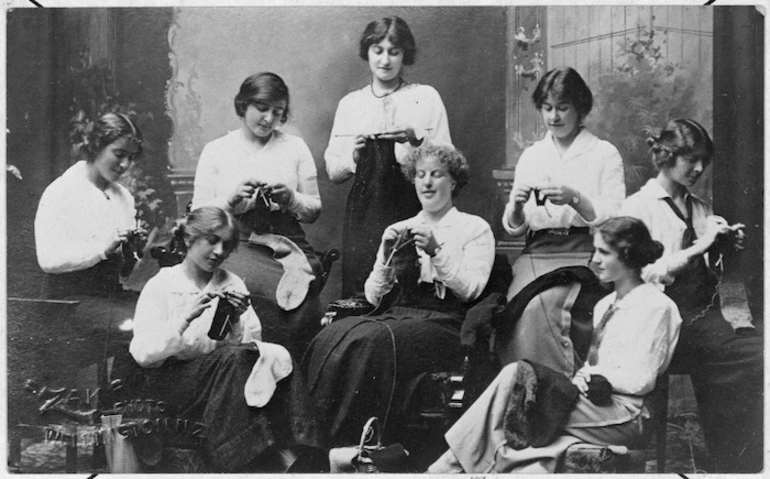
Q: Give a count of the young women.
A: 8